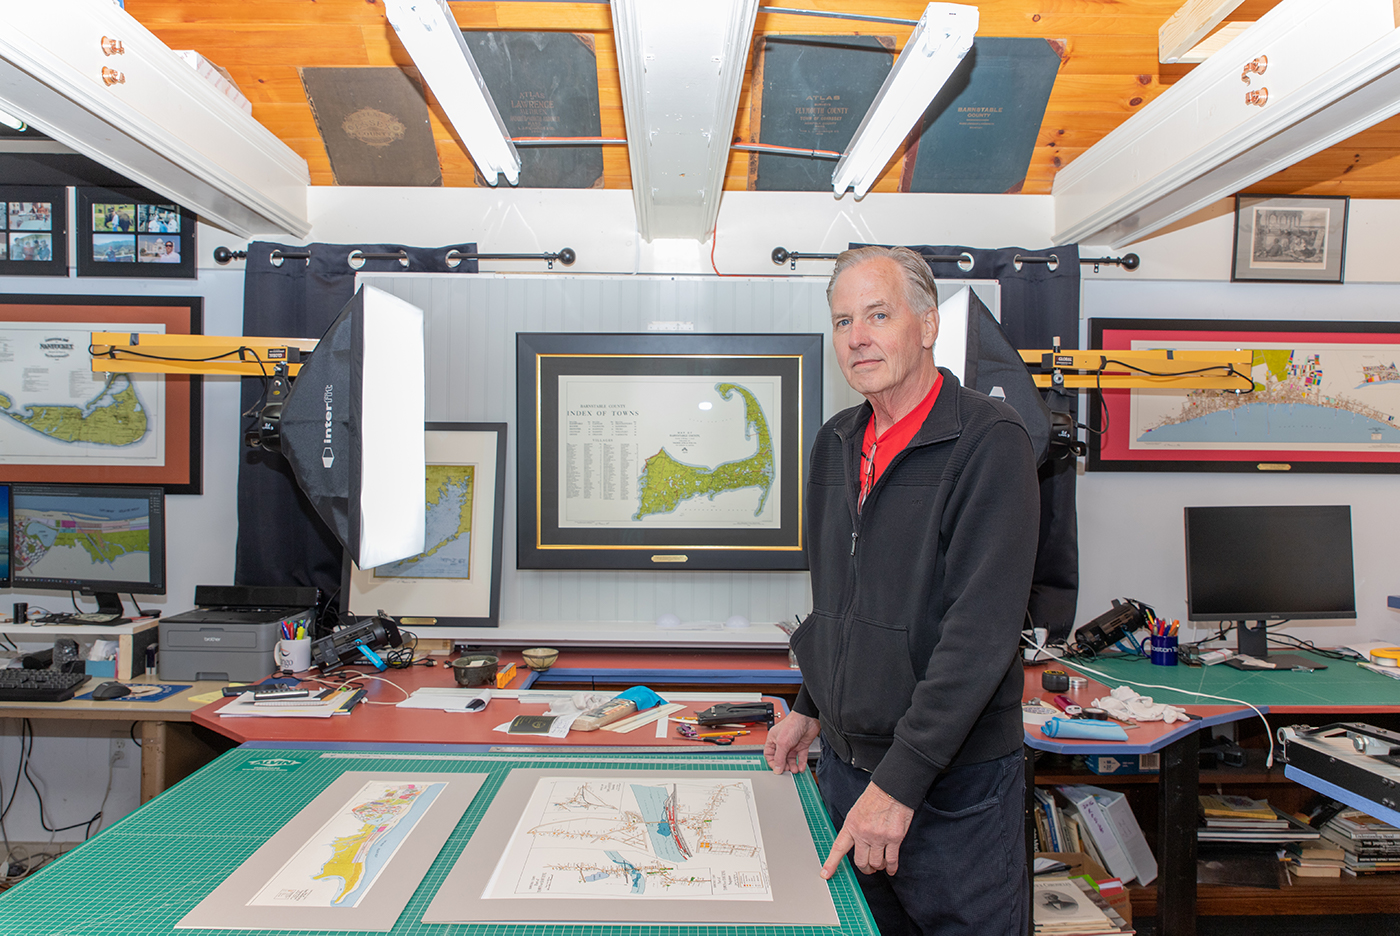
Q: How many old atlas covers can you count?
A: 4